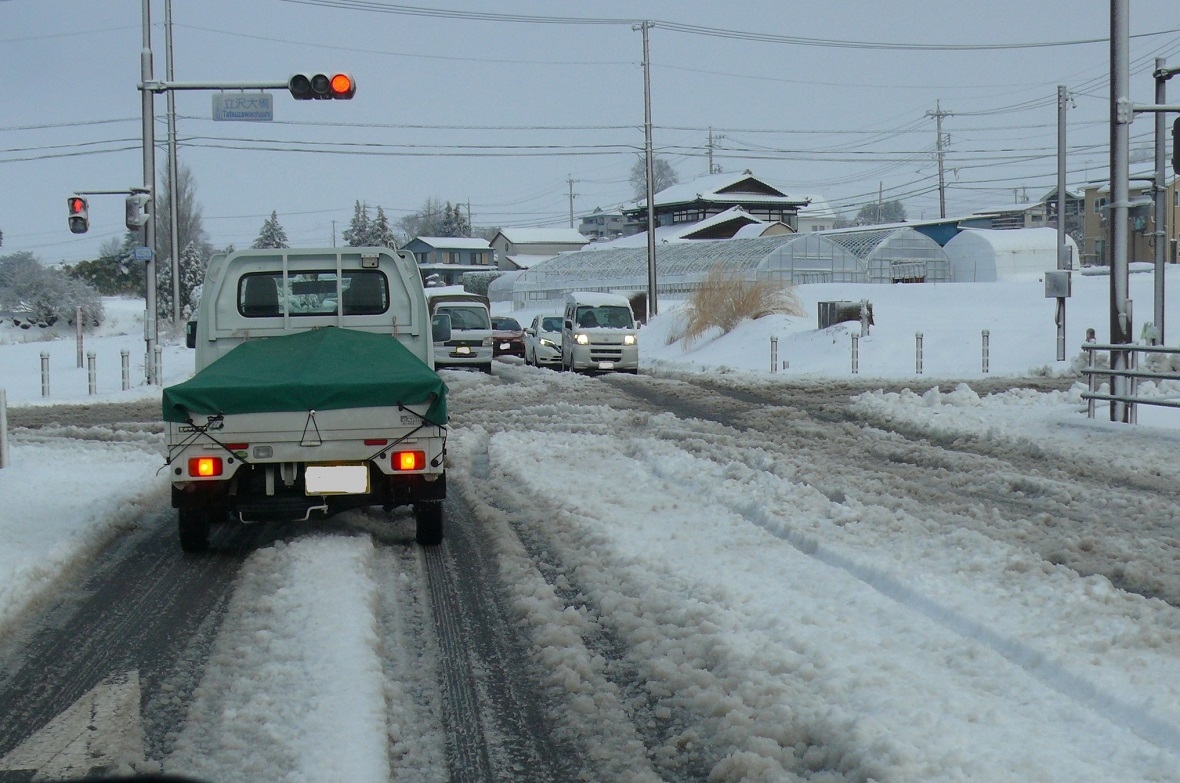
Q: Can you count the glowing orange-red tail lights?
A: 2